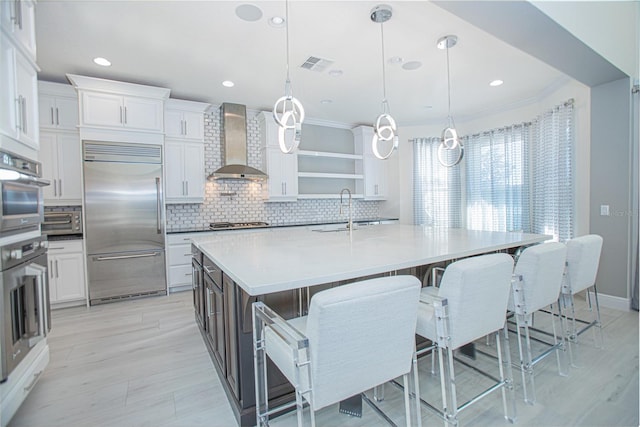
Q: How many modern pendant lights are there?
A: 3